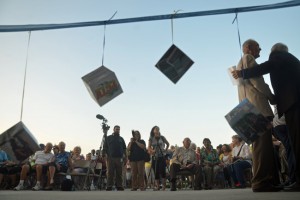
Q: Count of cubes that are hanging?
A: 4